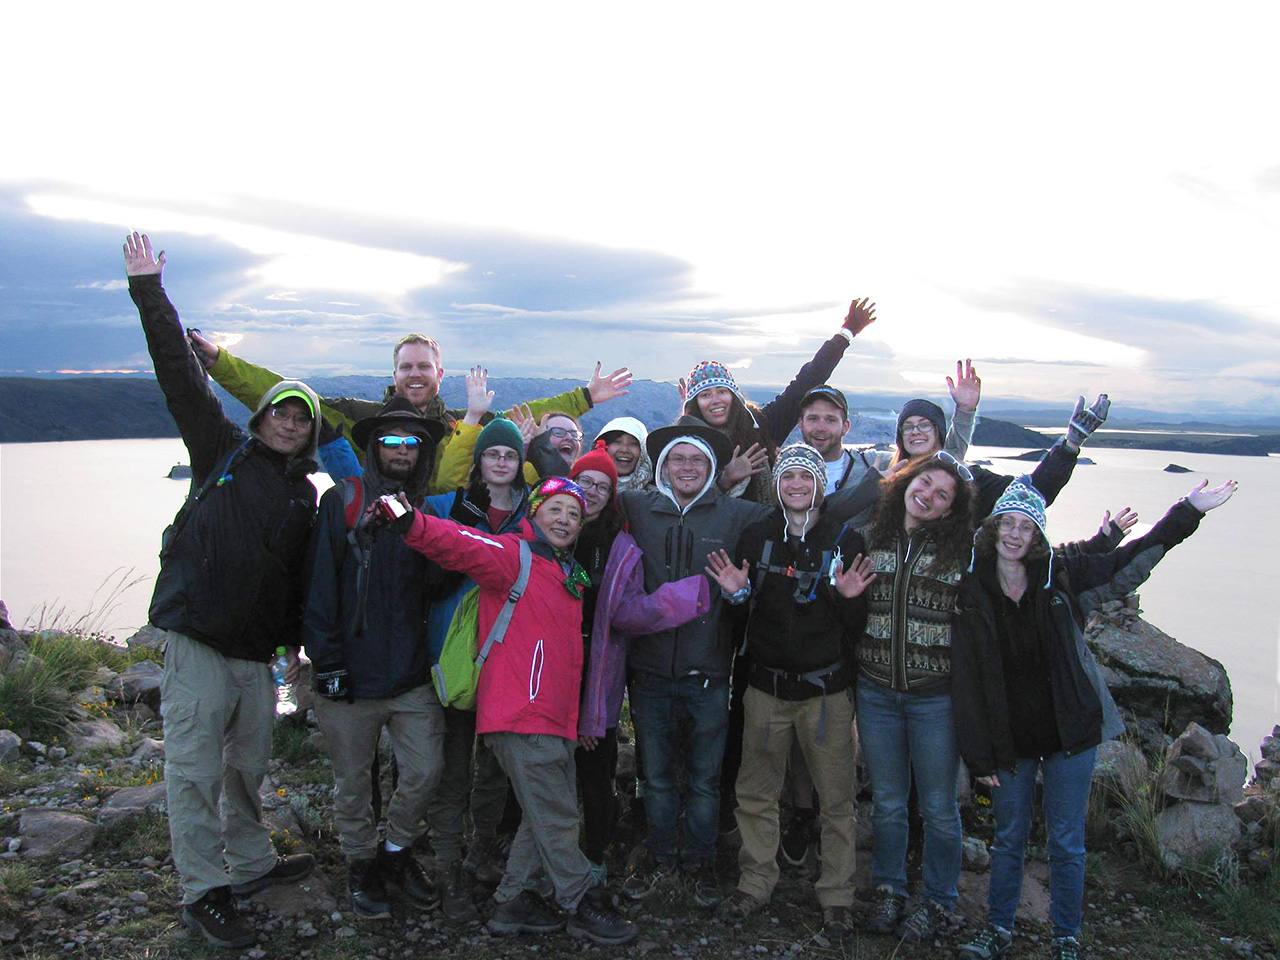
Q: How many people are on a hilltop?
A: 15